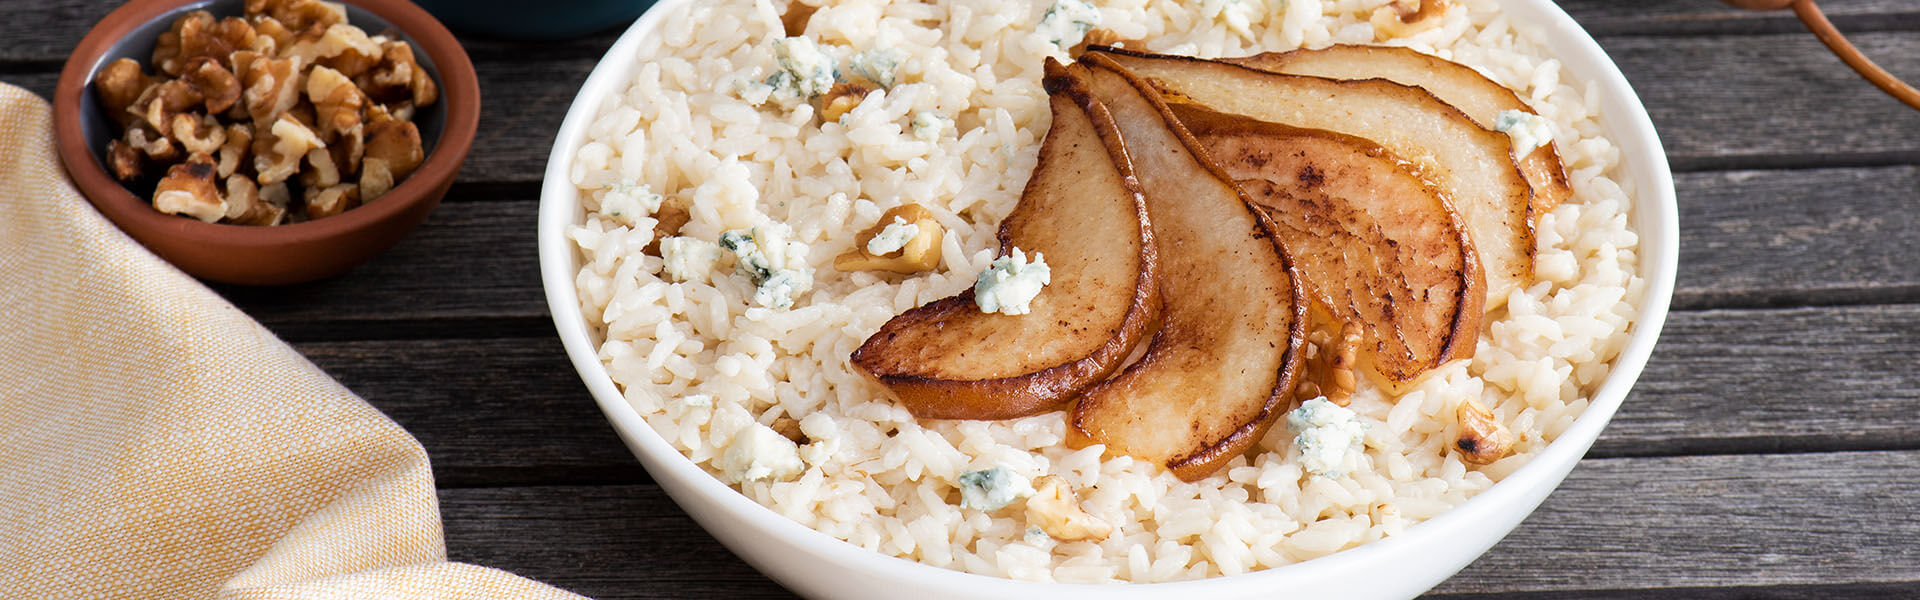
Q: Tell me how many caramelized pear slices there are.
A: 5